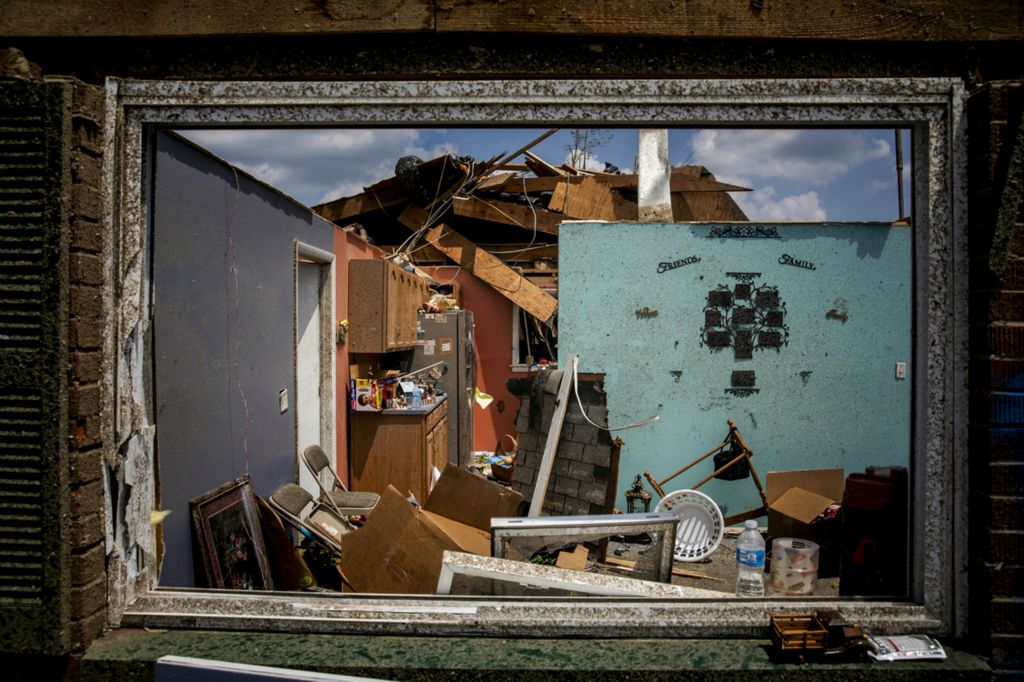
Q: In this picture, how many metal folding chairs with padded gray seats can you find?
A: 2